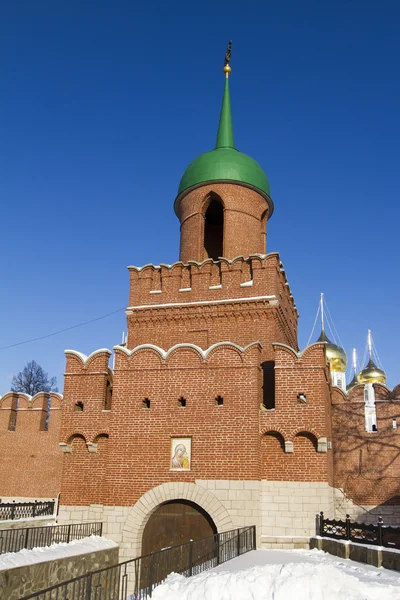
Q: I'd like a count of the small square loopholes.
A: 5